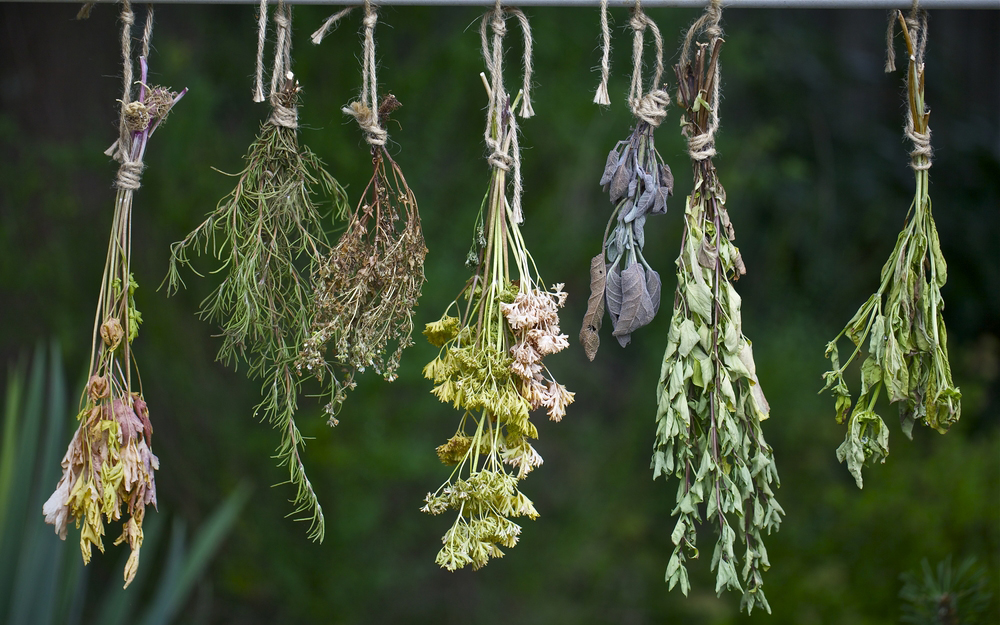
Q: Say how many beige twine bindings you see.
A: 7